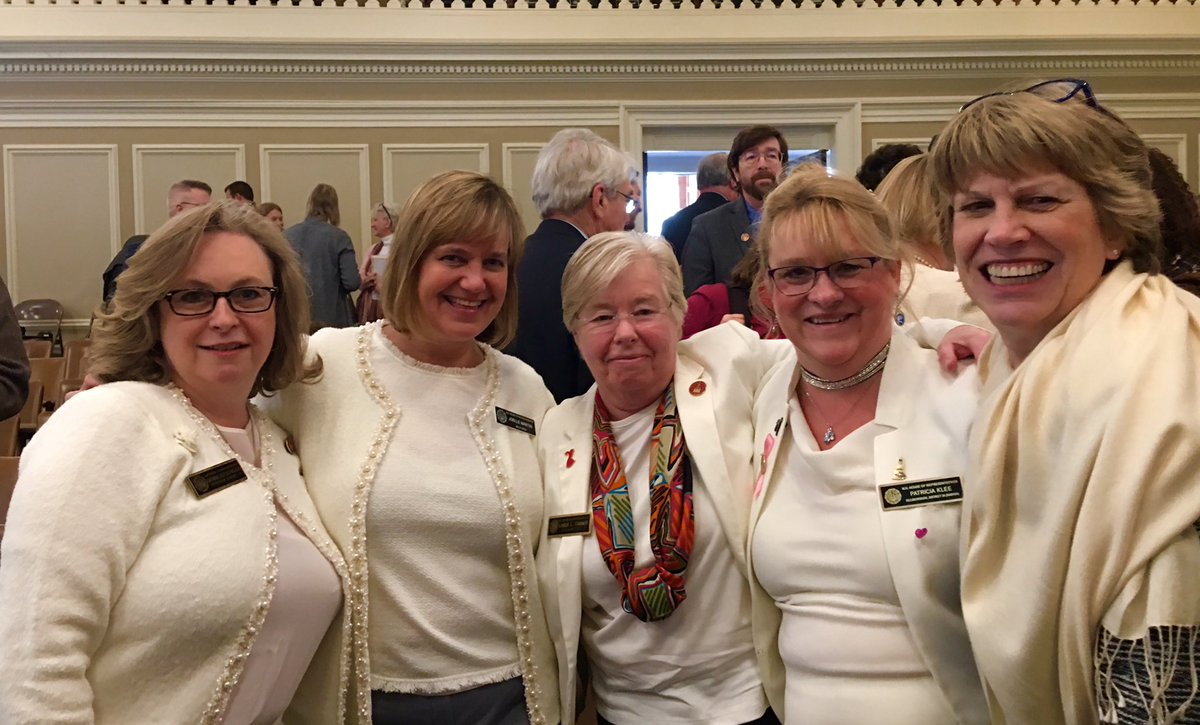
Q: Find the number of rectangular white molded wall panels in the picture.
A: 7